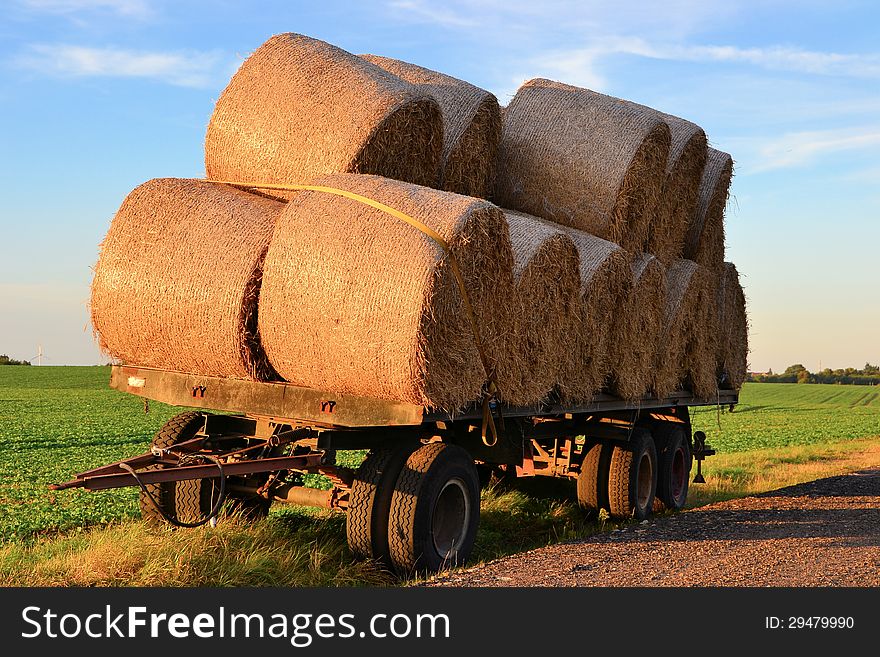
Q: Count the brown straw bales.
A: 12